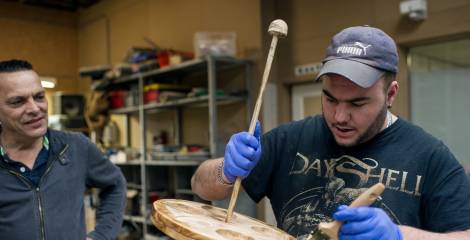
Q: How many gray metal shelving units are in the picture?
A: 1